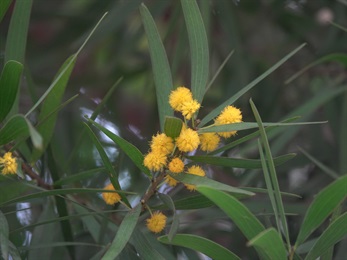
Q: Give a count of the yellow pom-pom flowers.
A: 13